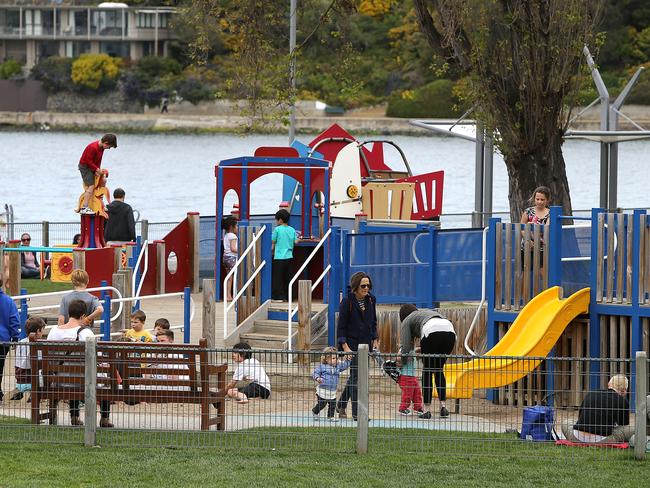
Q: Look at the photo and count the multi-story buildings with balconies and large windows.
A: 1